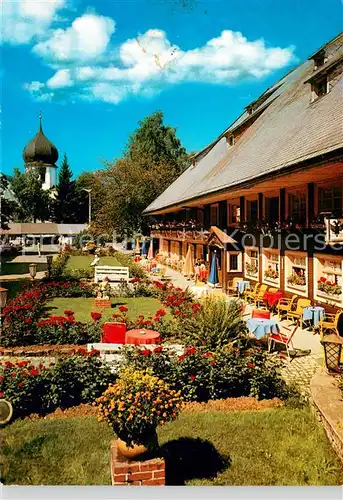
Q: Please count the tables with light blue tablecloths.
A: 3